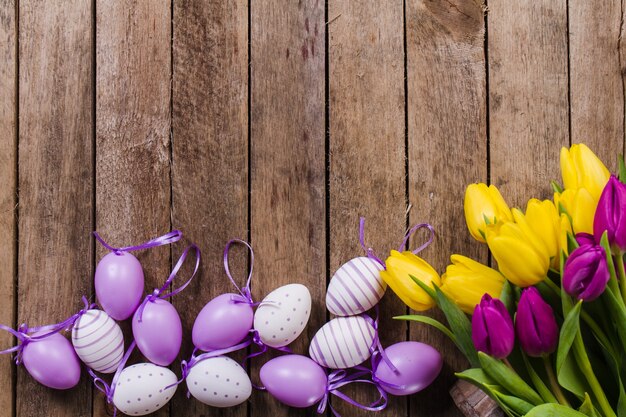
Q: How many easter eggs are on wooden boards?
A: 12